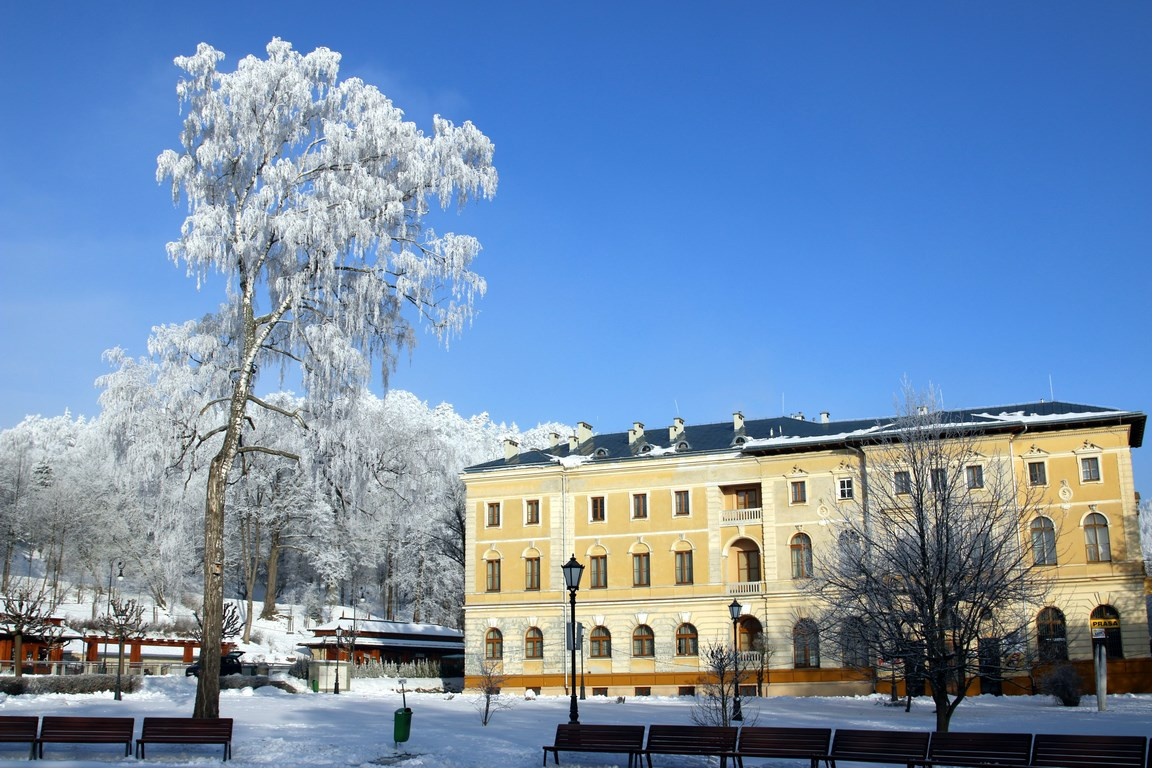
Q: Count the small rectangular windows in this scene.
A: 12